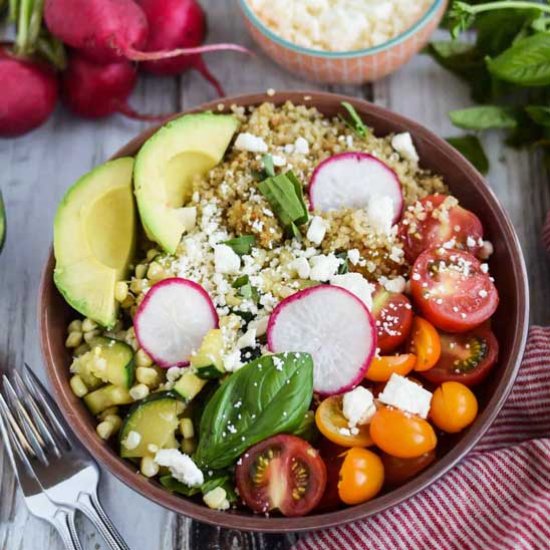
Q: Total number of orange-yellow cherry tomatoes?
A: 6